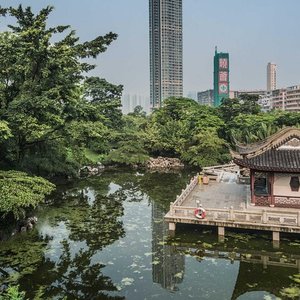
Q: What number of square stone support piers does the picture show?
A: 3